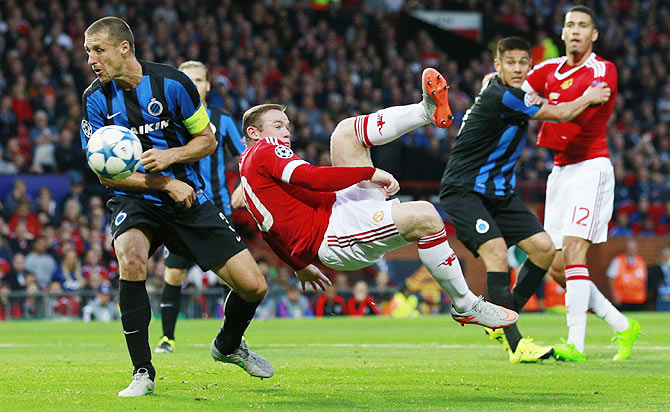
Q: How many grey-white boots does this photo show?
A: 4